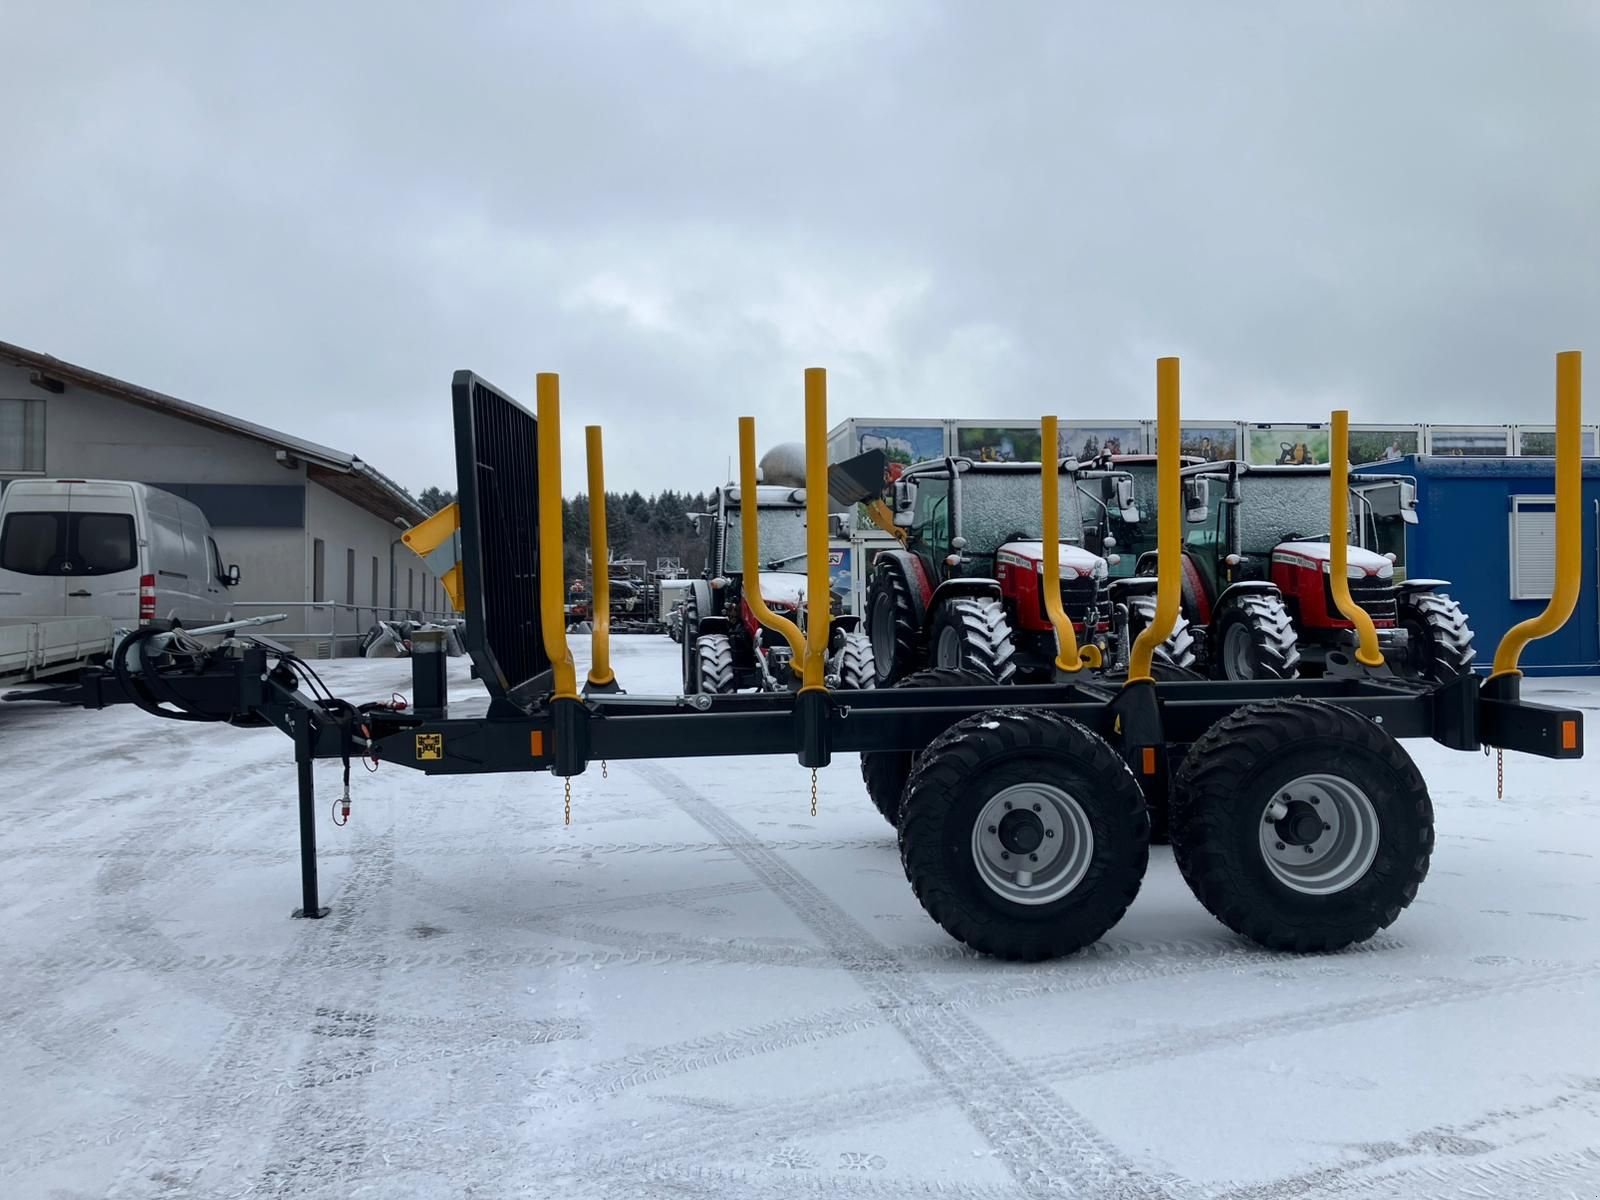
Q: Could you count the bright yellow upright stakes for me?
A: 8